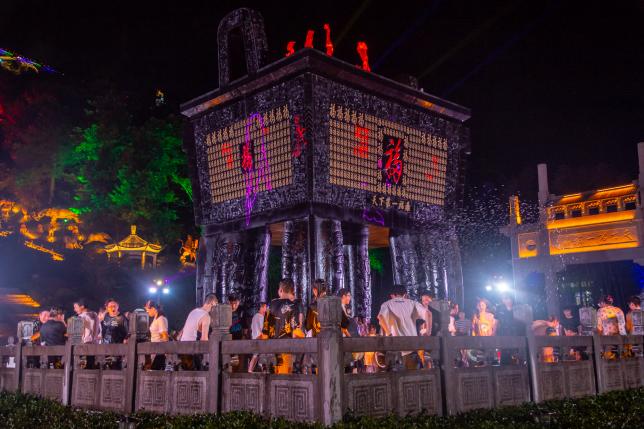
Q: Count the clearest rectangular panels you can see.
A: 2